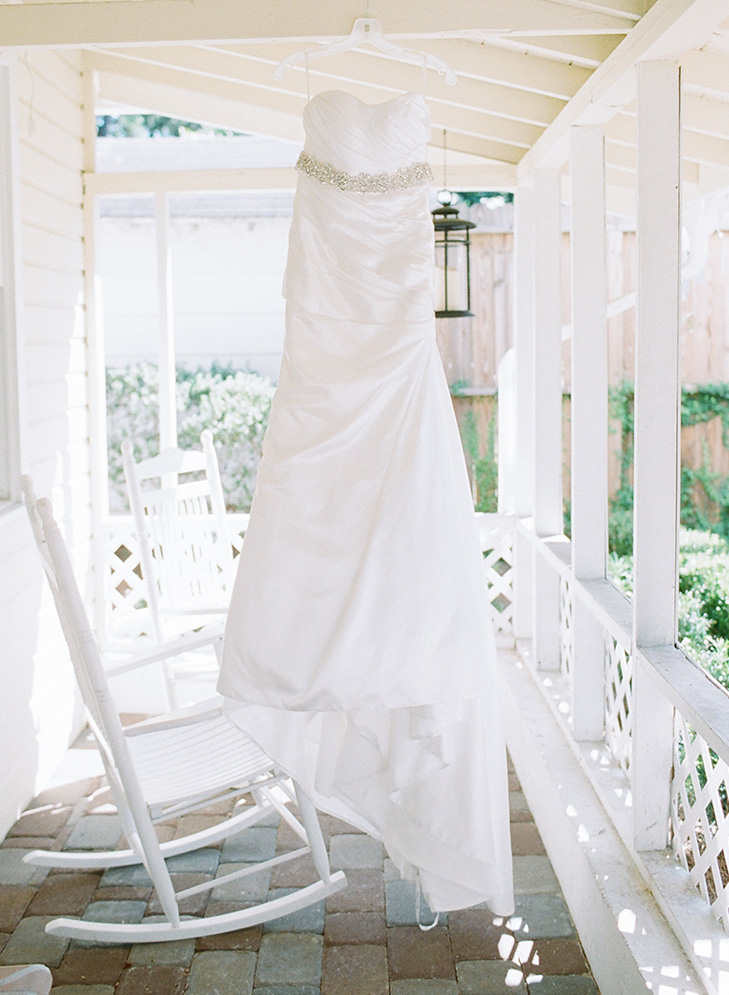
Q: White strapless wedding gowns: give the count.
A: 1